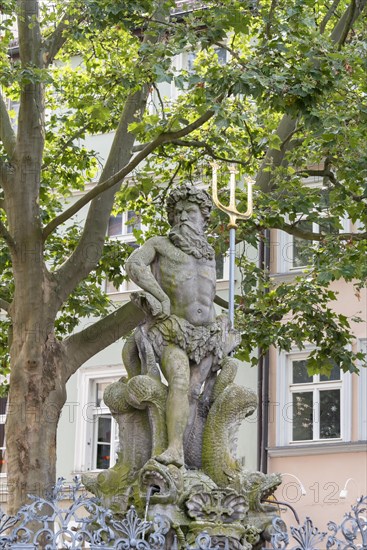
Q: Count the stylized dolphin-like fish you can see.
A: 3